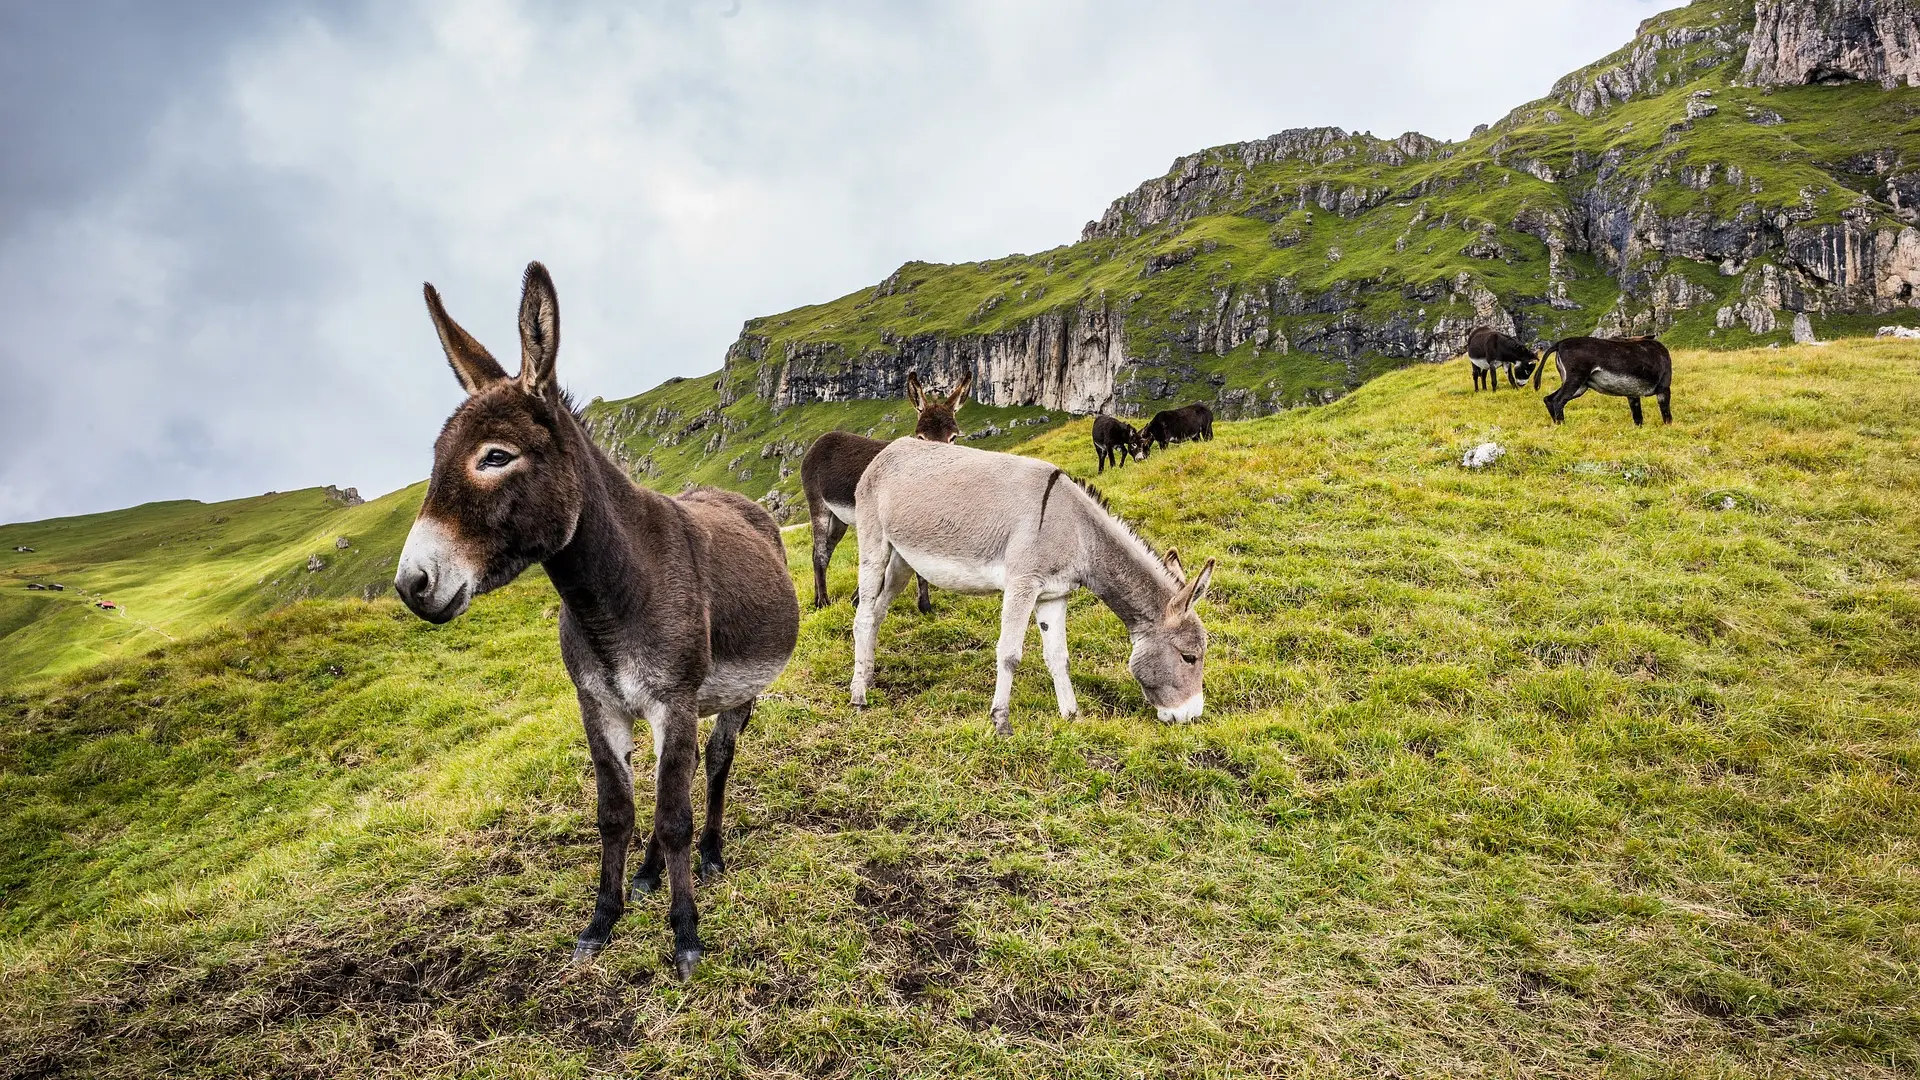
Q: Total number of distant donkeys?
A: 4